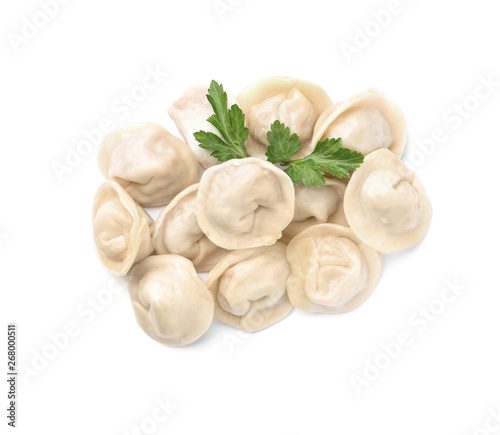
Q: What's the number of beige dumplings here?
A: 12